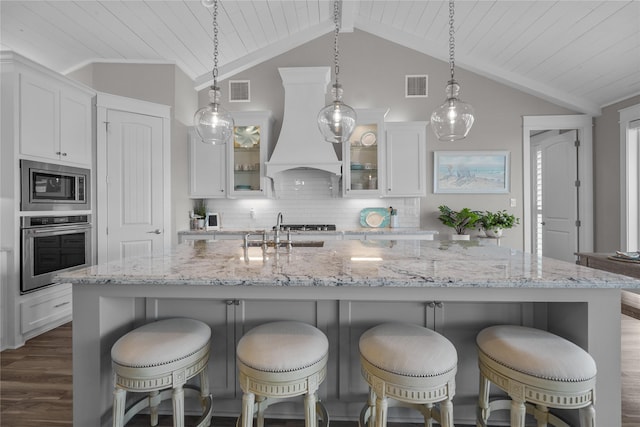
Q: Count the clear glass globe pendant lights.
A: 3